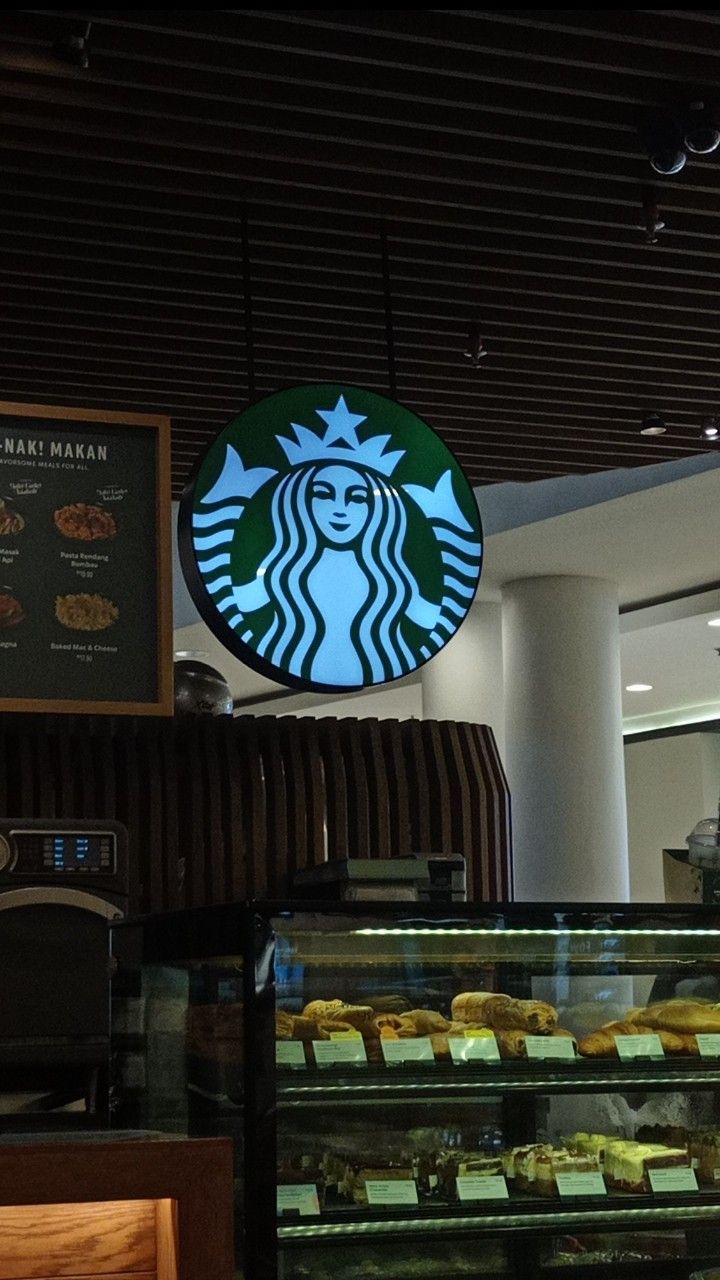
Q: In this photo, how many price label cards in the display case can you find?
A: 12